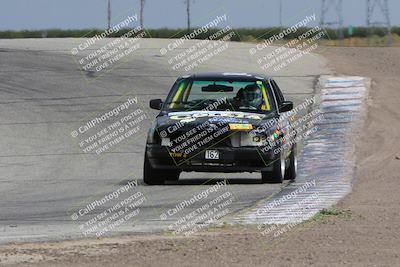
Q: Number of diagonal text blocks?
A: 9